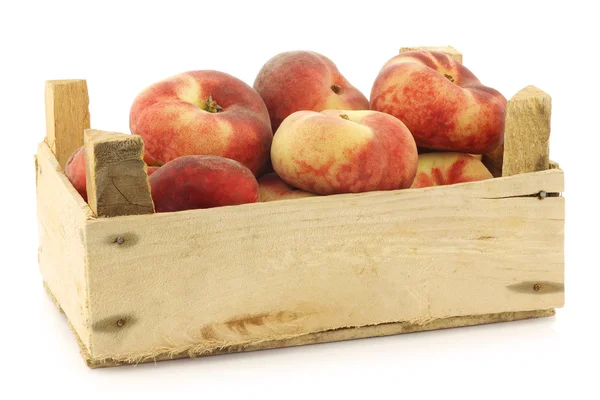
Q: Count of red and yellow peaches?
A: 8